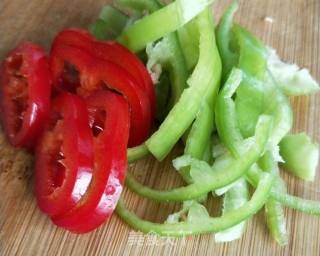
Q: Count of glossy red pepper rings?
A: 5